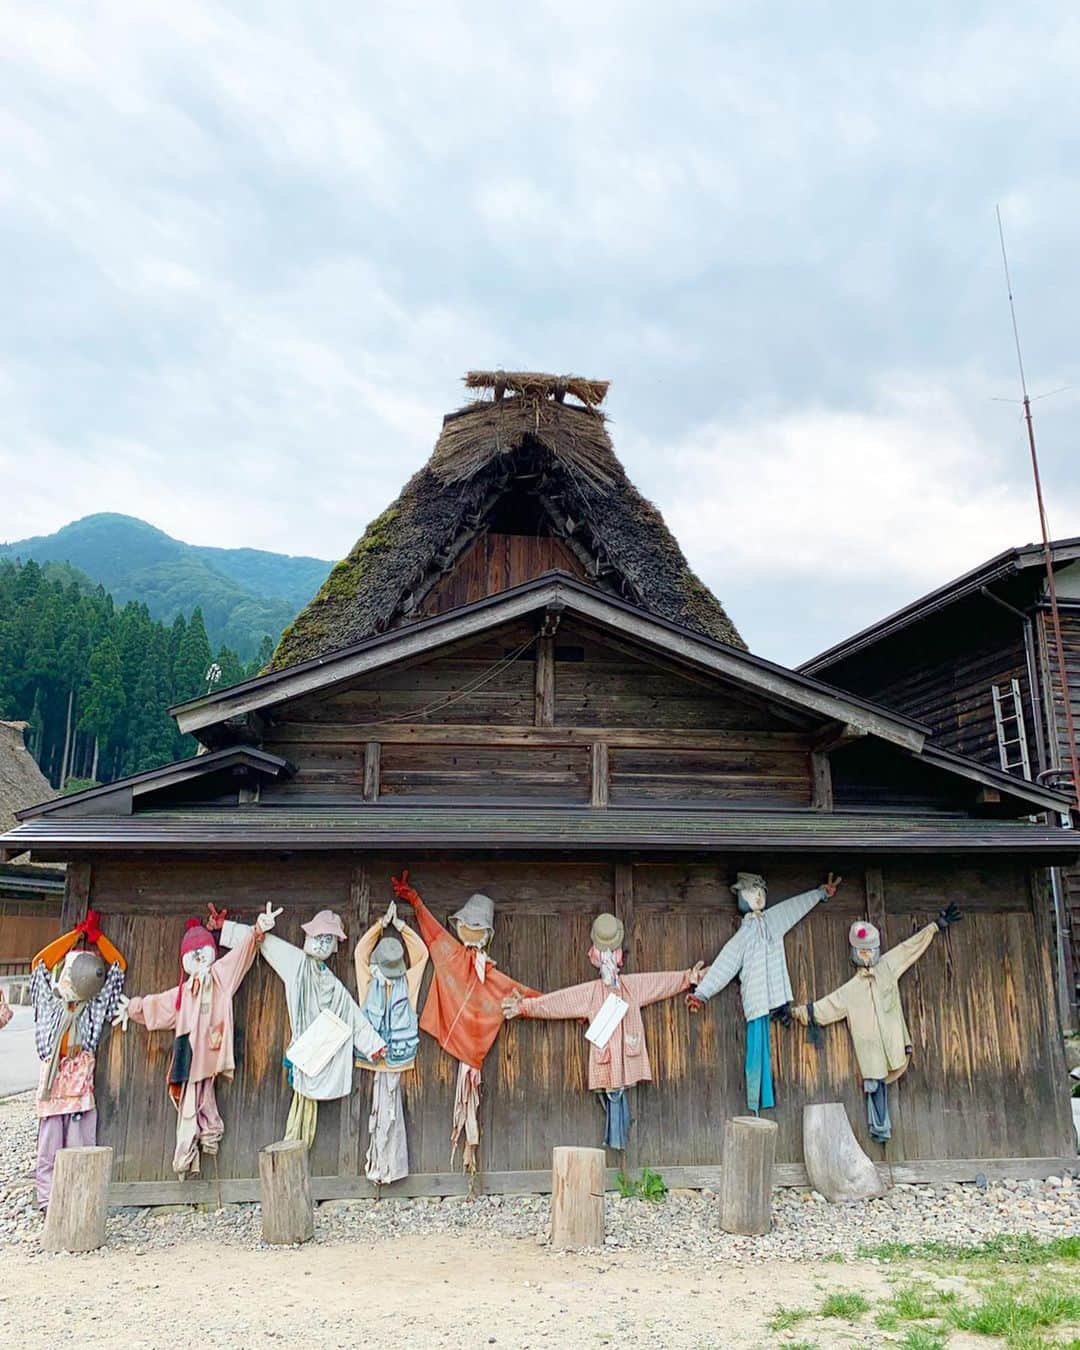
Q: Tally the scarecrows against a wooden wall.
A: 8